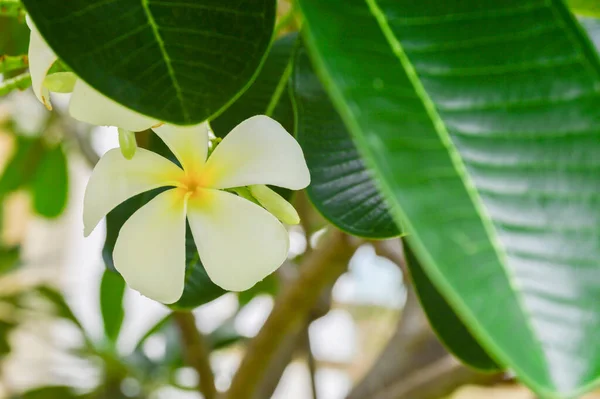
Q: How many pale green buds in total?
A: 3